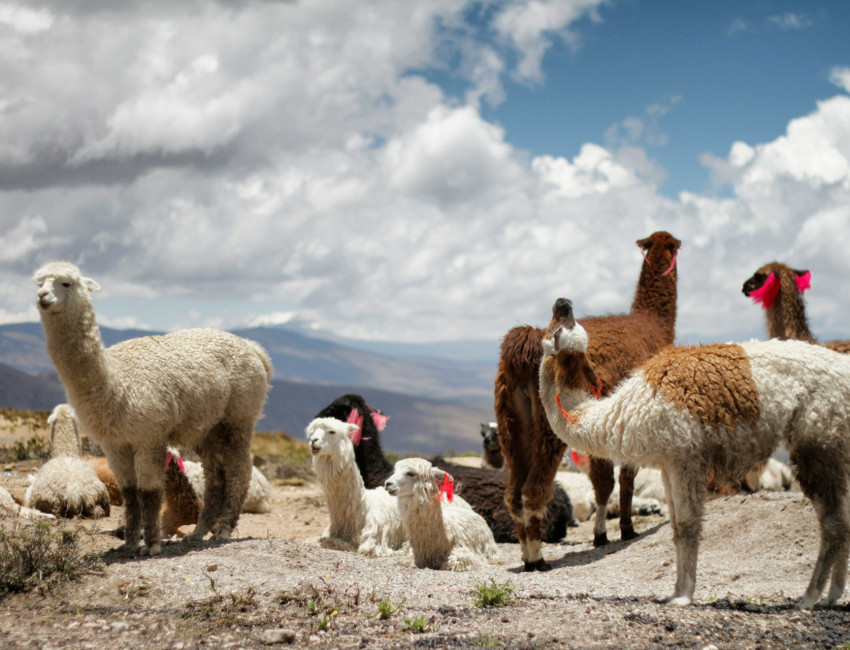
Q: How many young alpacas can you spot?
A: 2